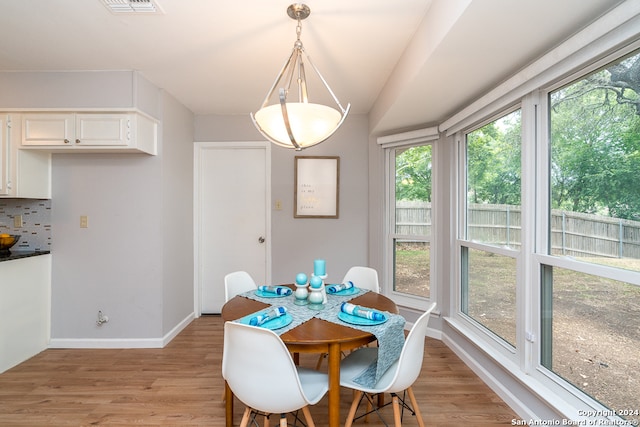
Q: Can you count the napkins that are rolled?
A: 4